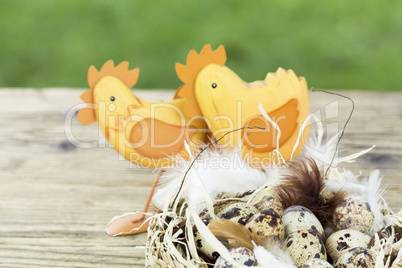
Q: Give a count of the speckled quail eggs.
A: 11